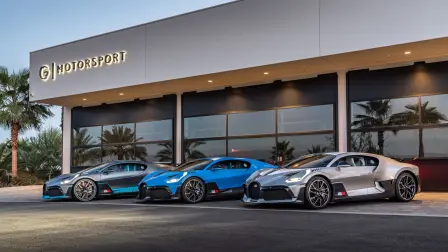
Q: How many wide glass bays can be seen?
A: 3